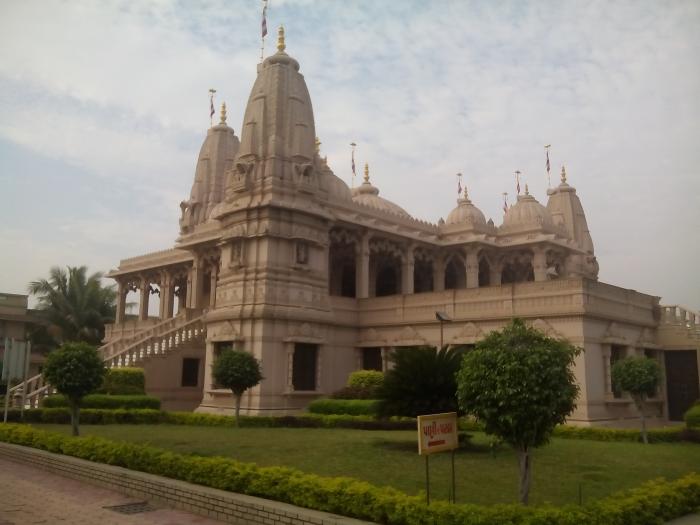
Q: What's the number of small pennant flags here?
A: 7